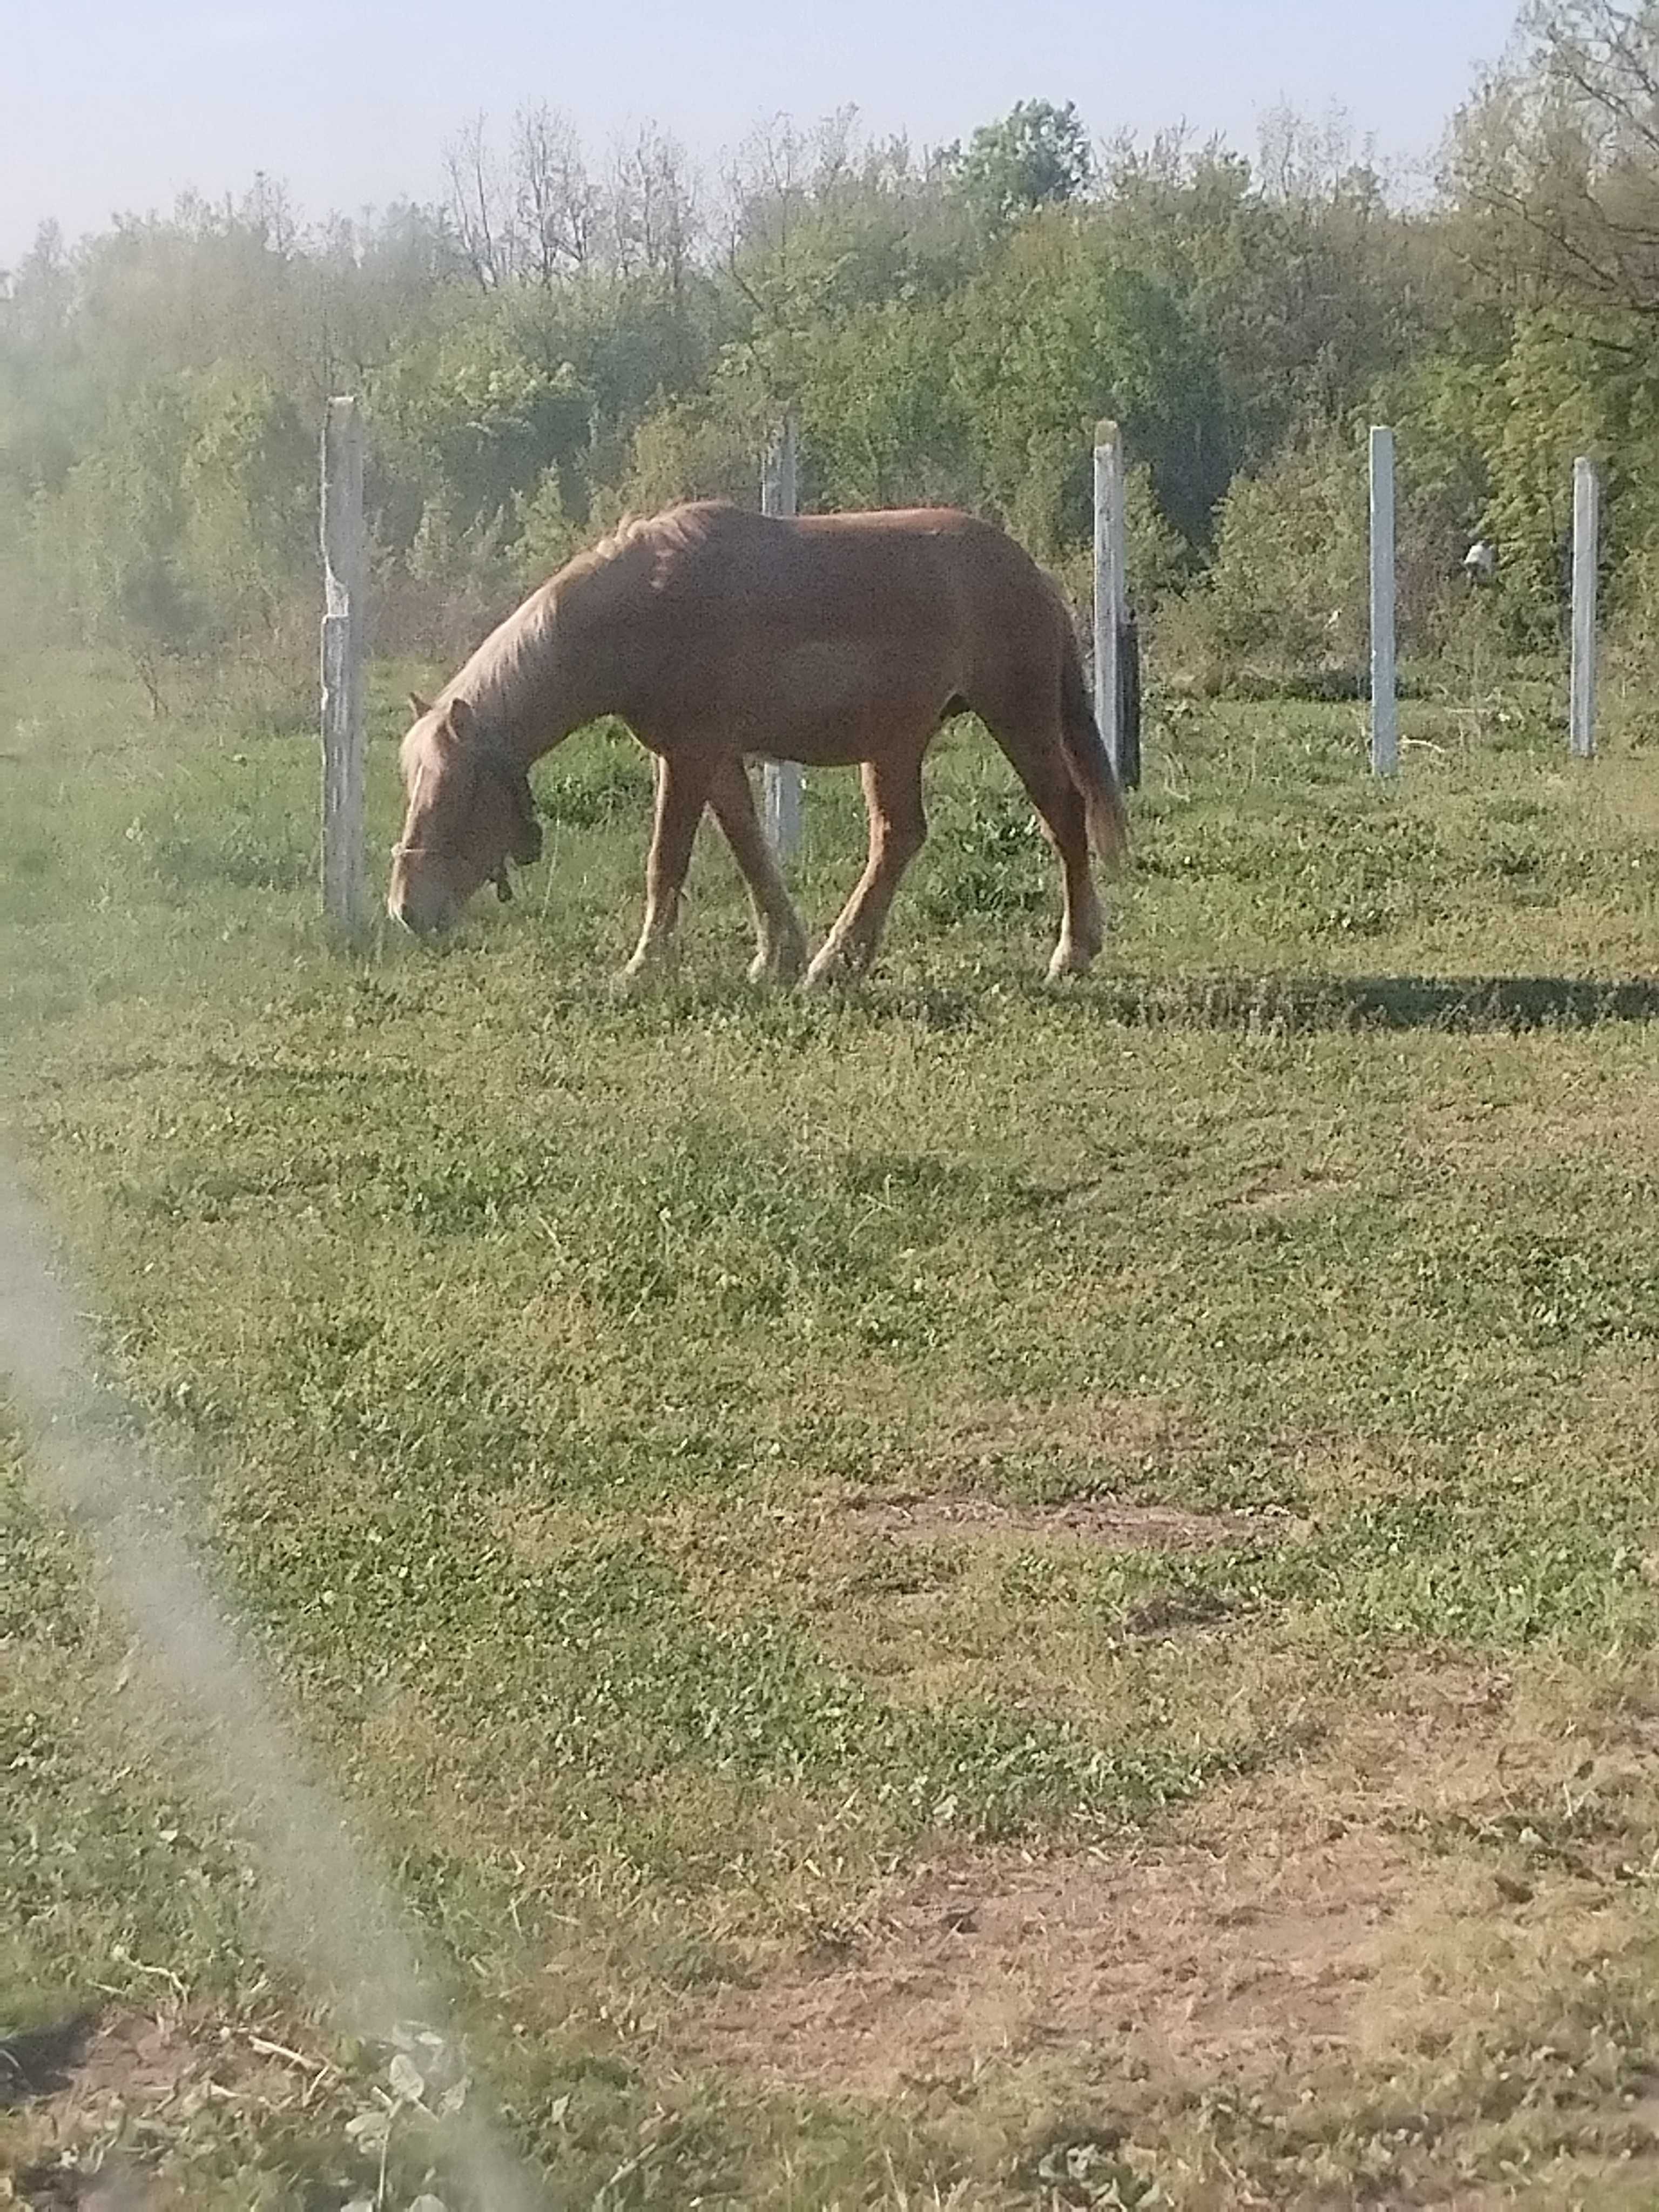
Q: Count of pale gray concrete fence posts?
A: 5